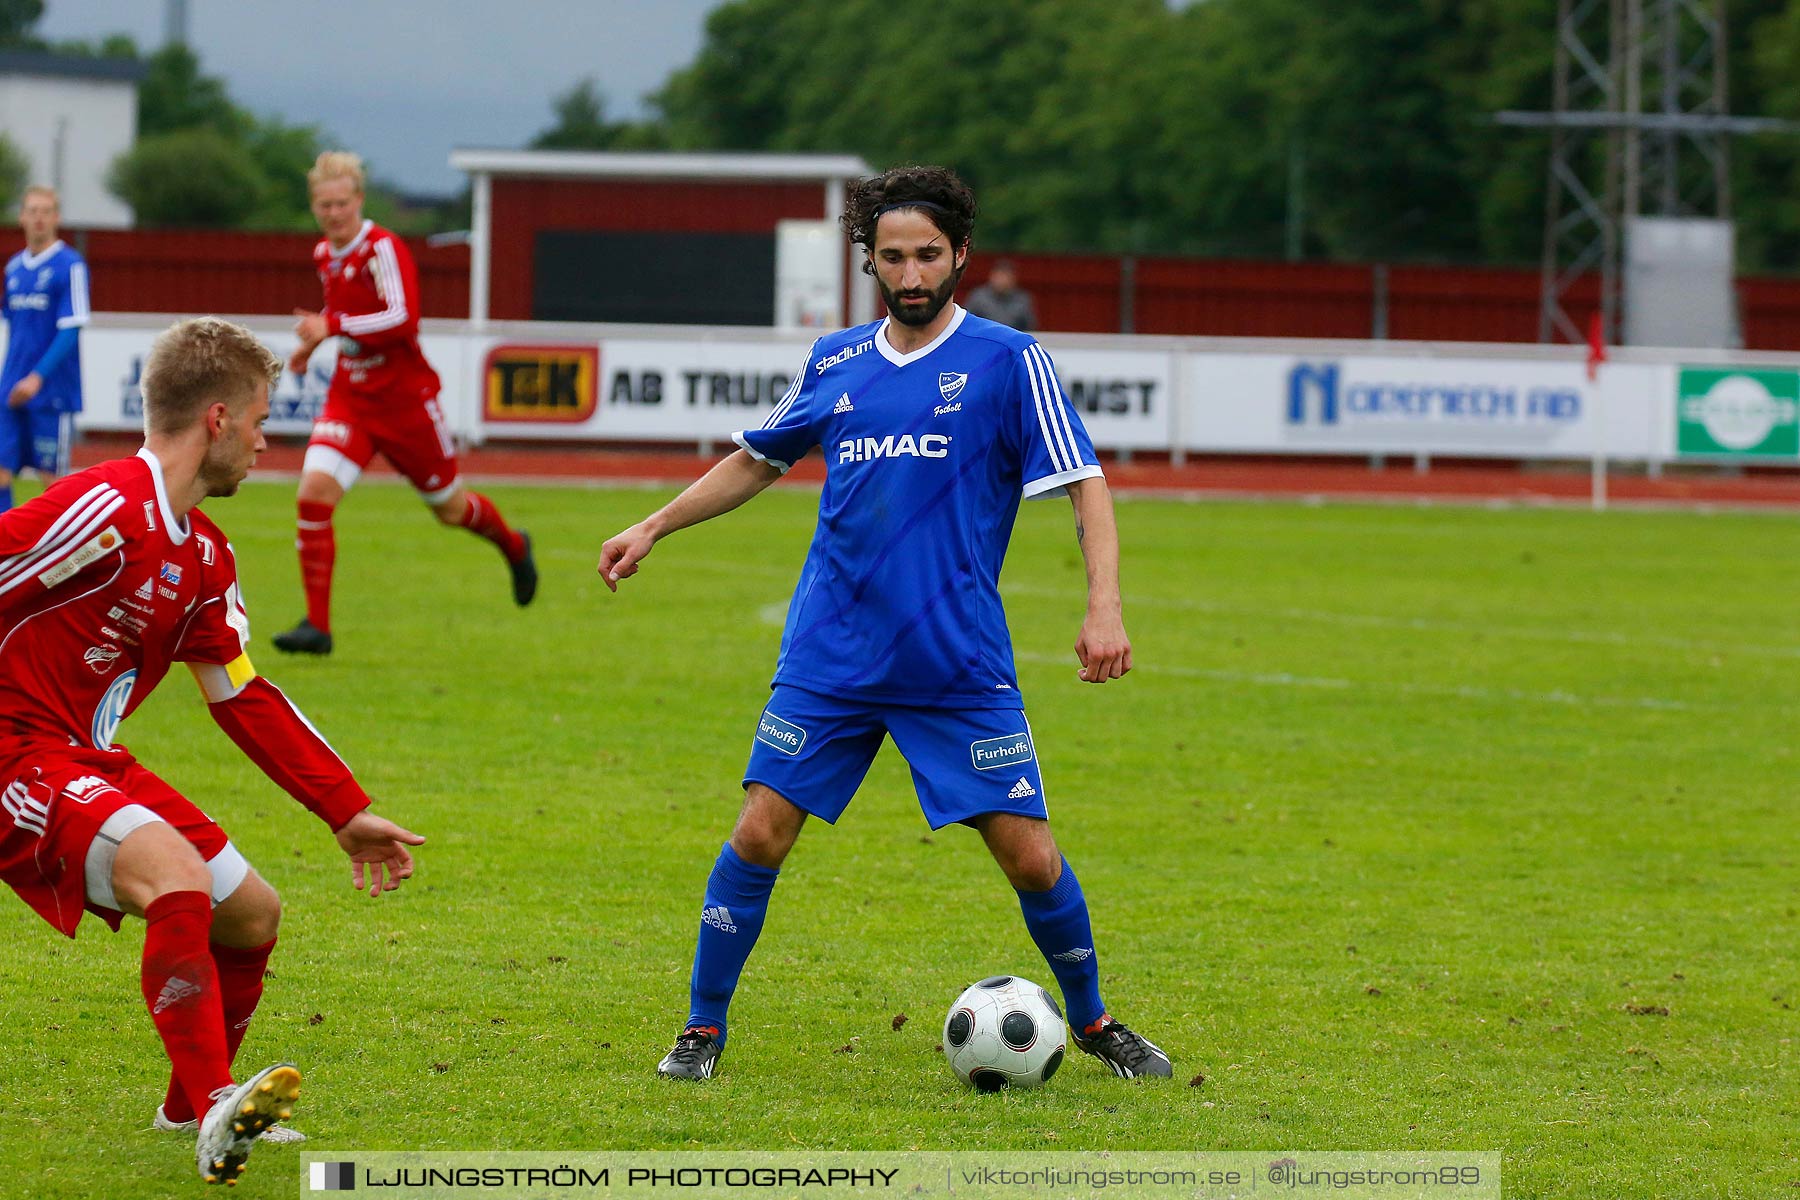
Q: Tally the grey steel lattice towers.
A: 1